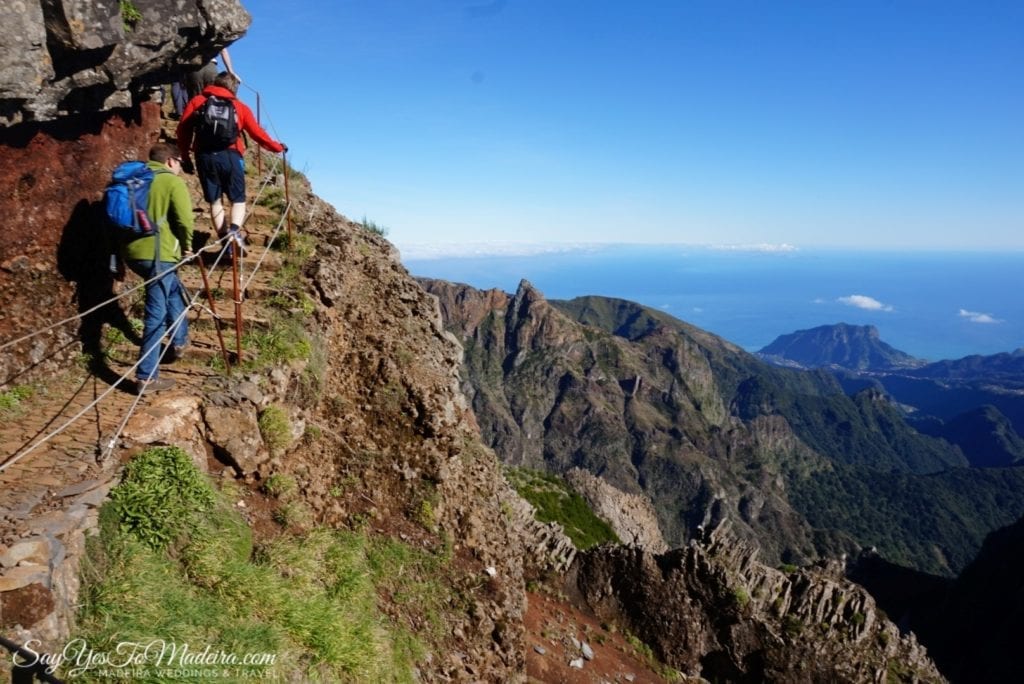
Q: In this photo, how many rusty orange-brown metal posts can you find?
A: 4